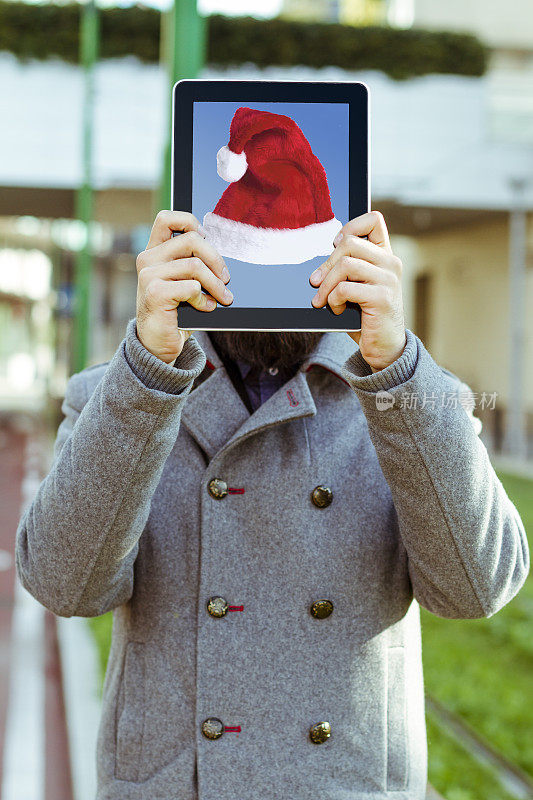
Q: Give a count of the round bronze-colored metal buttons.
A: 6